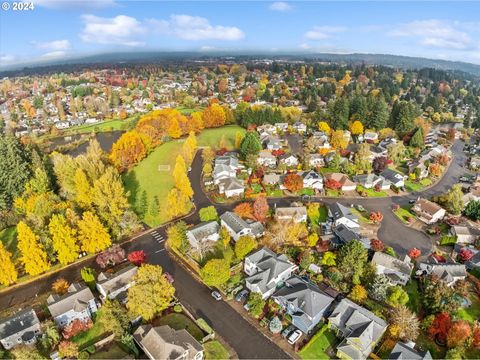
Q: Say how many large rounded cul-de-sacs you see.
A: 1